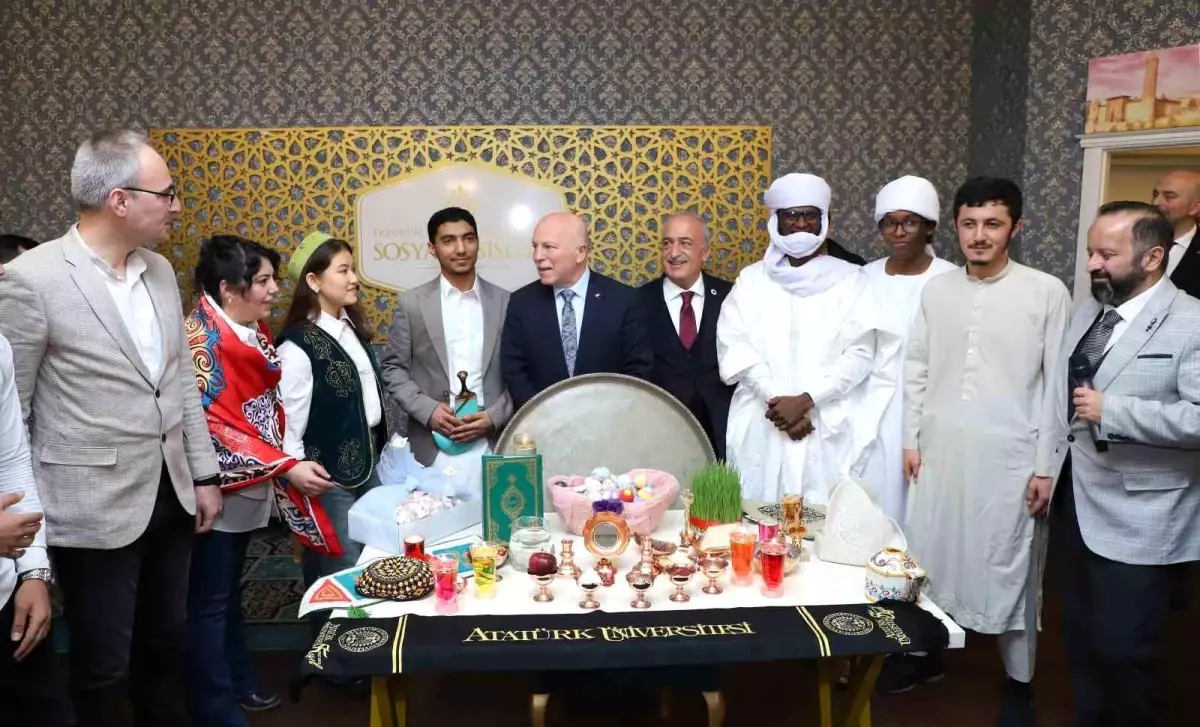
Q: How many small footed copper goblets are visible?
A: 5